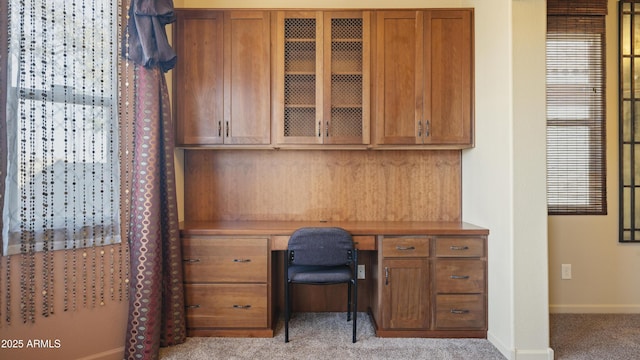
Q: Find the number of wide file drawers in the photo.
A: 2